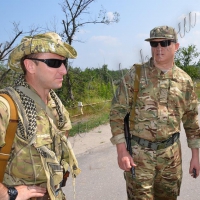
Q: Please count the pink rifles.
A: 0